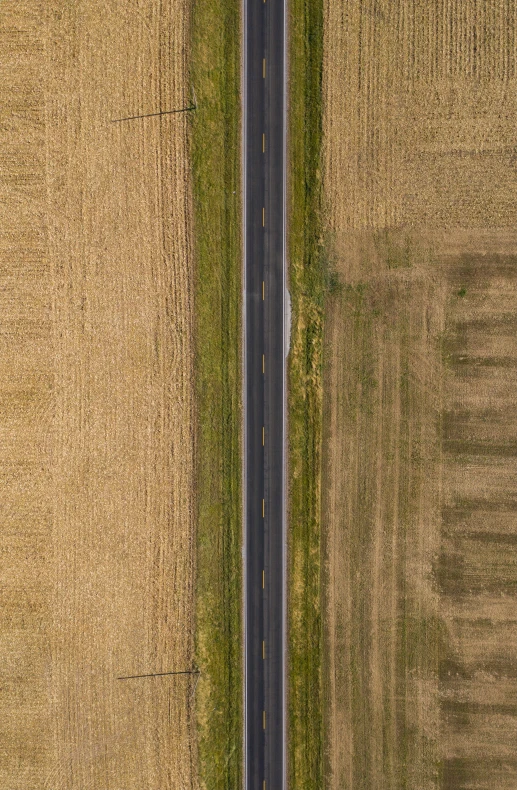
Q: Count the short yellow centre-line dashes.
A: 11